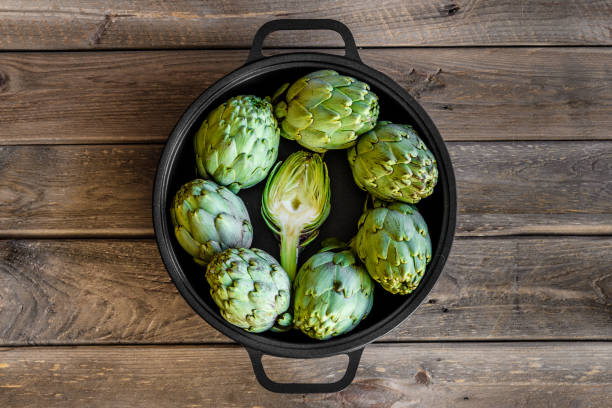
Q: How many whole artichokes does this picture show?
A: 7